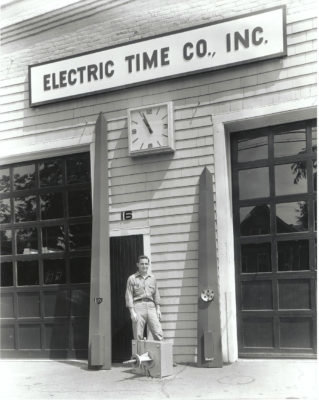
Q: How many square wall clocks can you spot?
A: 1